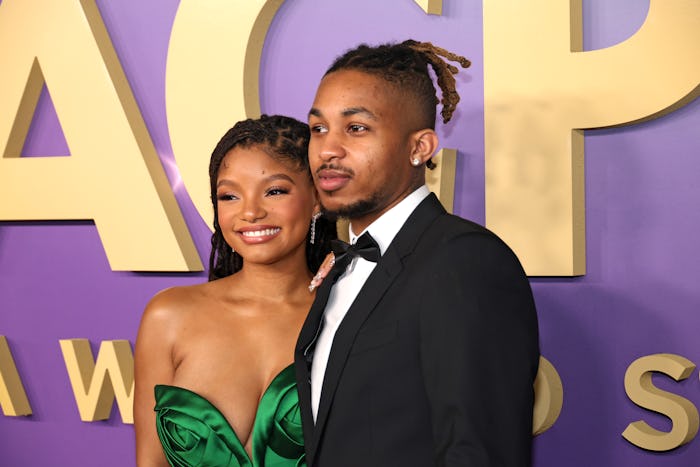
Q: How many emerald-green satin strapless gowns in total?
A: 1